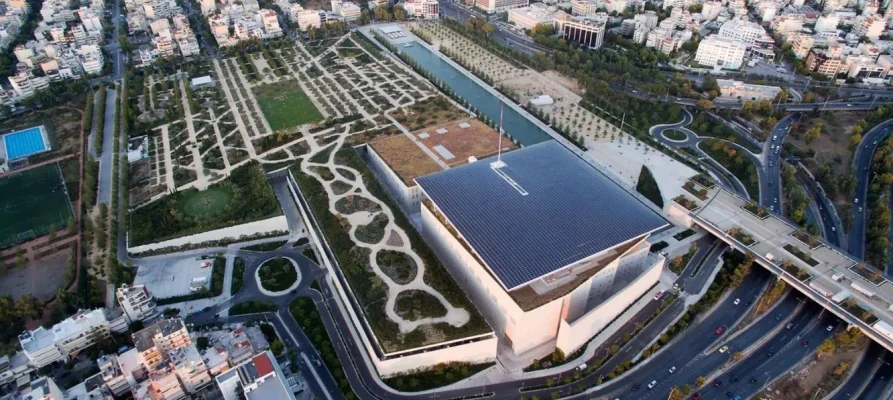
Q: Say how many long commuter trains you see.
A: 0